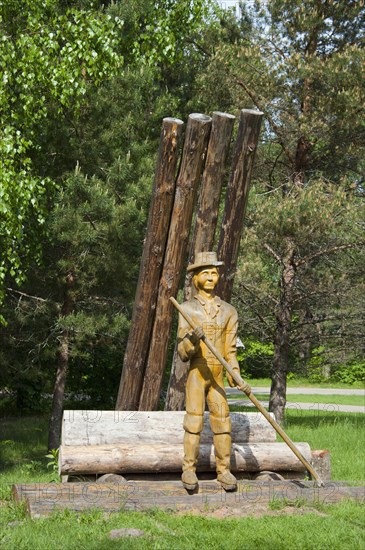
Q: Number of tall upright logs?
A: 4